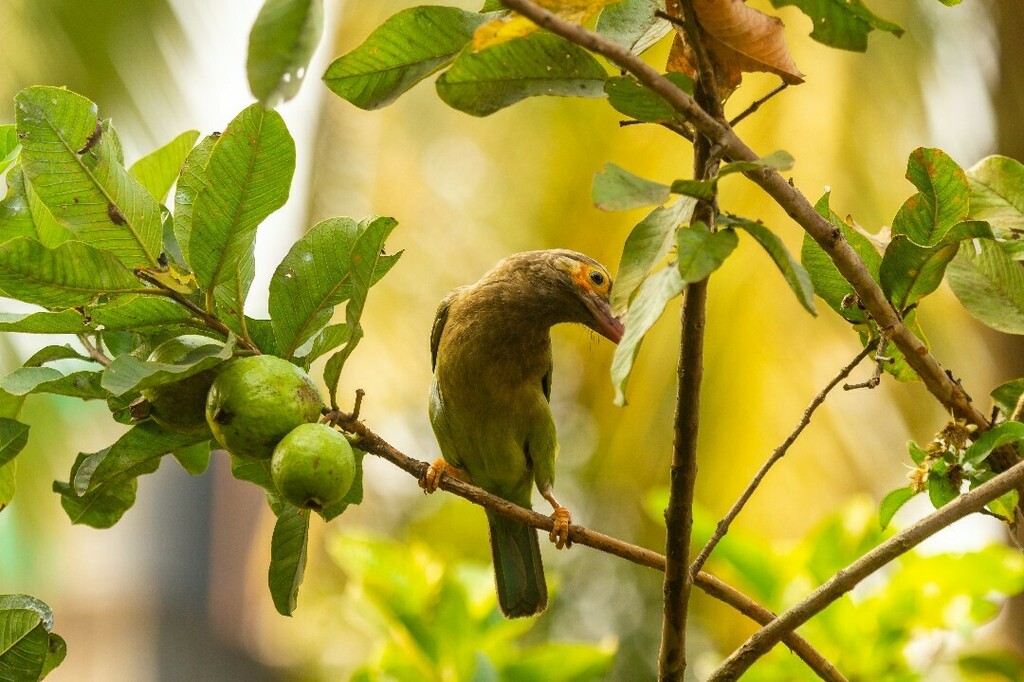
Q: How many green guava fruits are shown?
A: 3